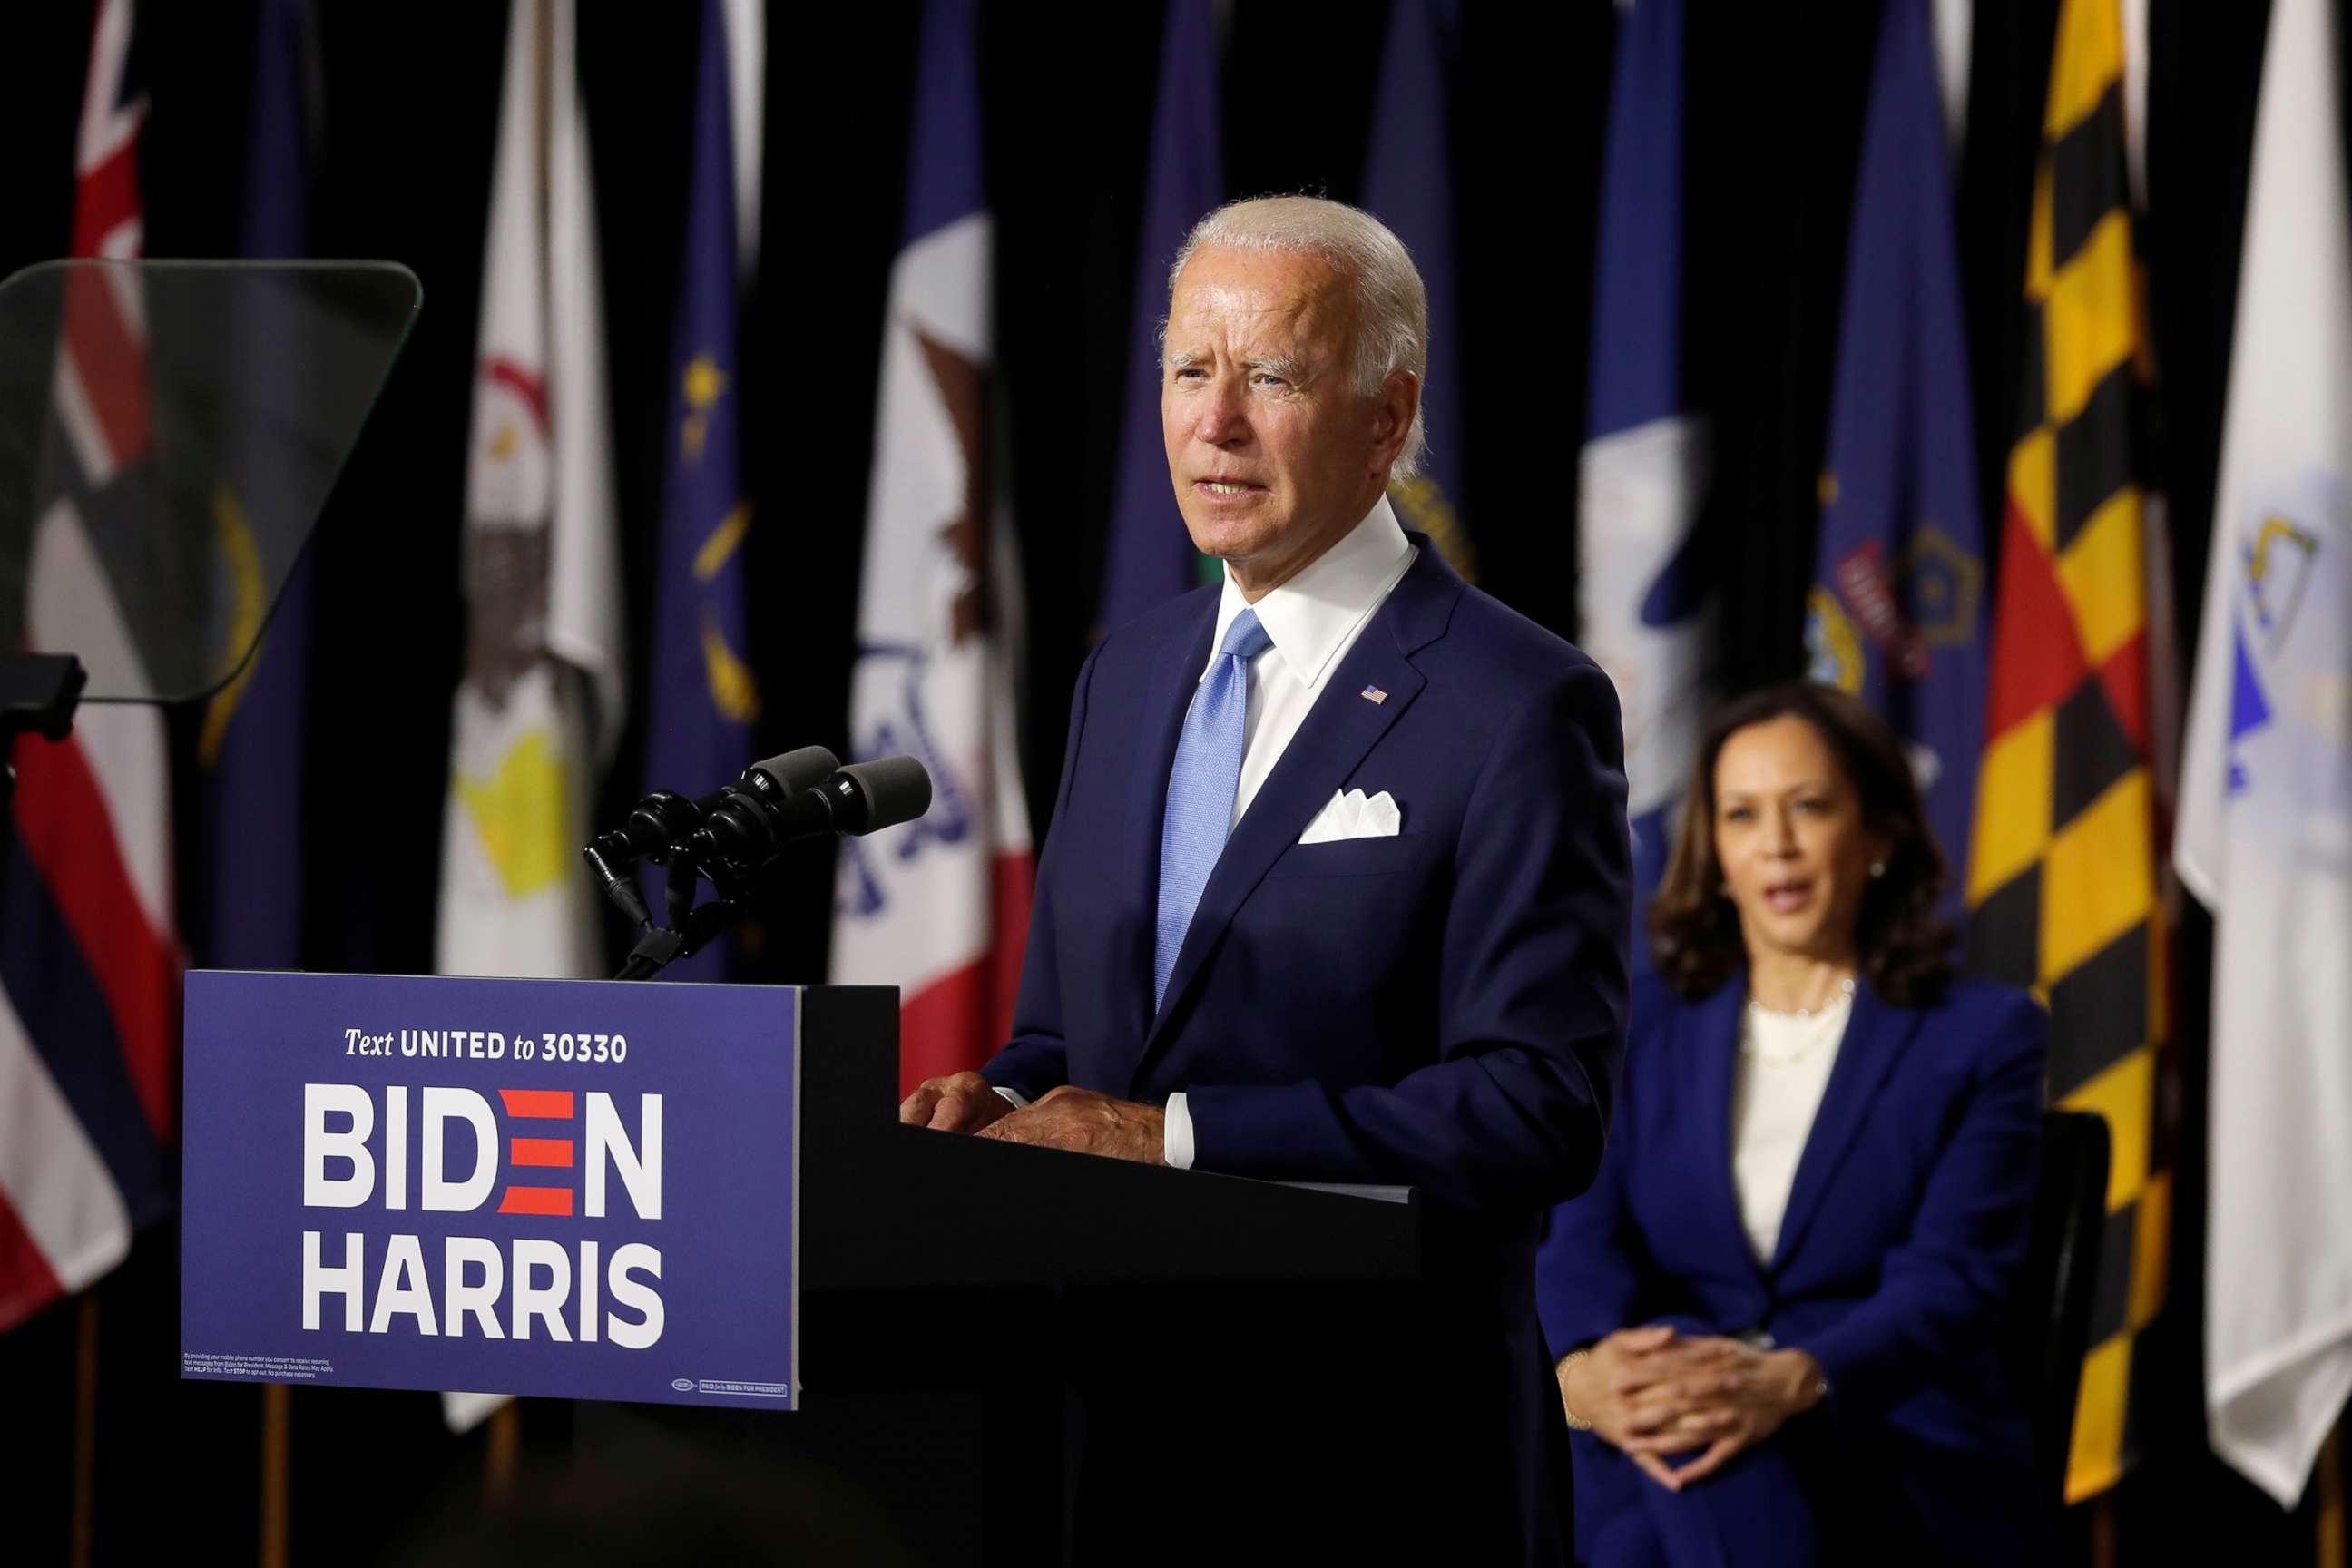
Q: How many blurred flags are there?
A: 11